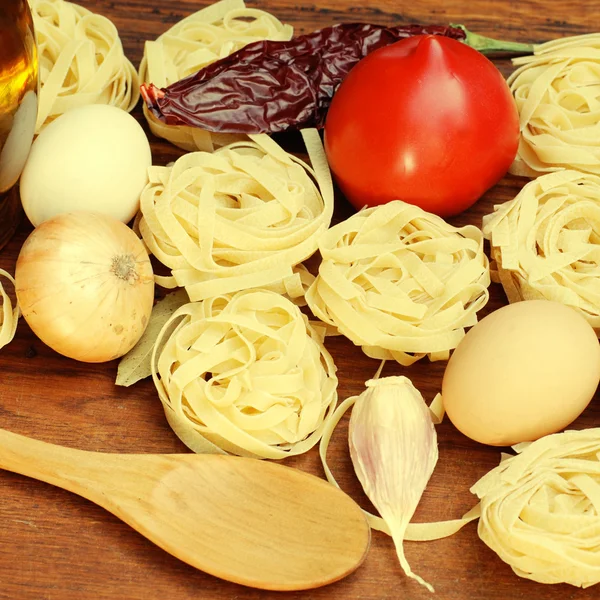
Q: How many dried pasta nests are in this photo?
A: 9